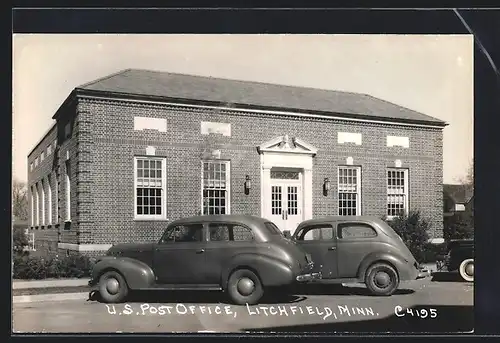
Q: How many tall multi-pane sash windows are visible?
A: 4